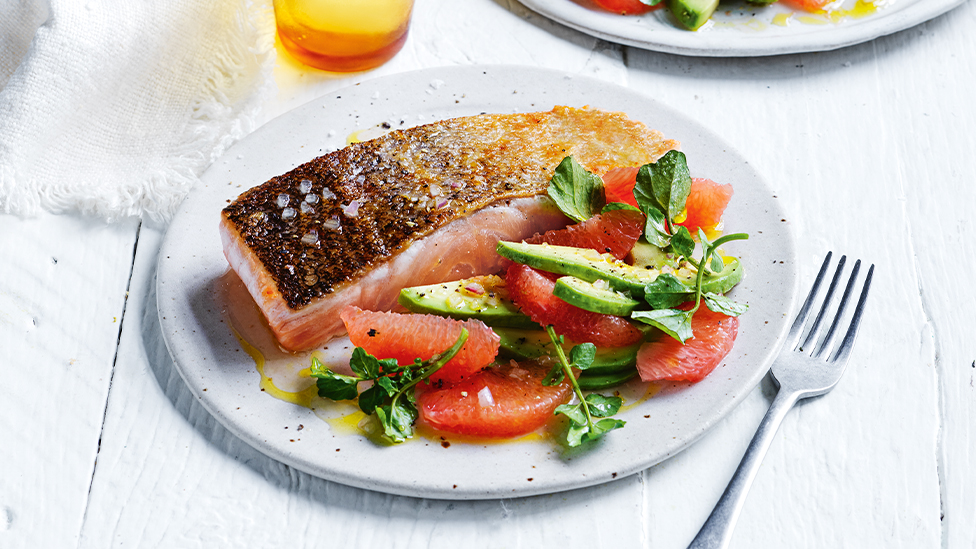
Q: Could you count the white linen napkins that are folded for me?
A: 1